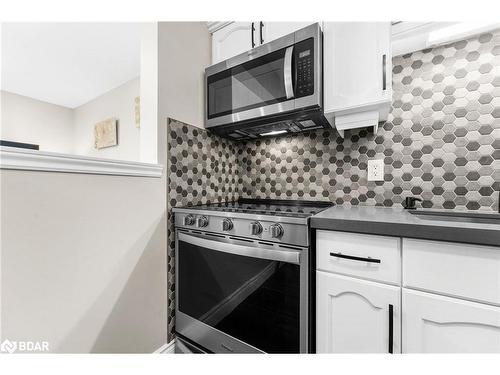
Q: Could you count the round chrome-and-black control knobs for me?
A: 5